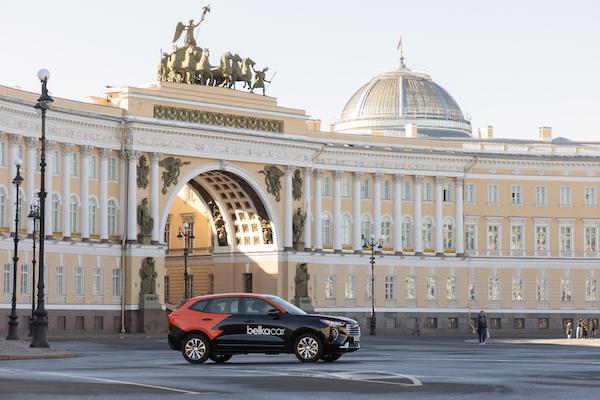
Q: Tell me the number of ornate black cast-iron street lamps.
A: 5